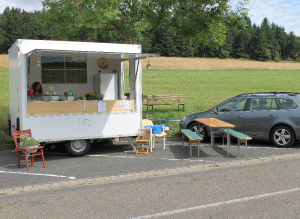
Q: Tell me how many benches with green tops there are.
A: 2